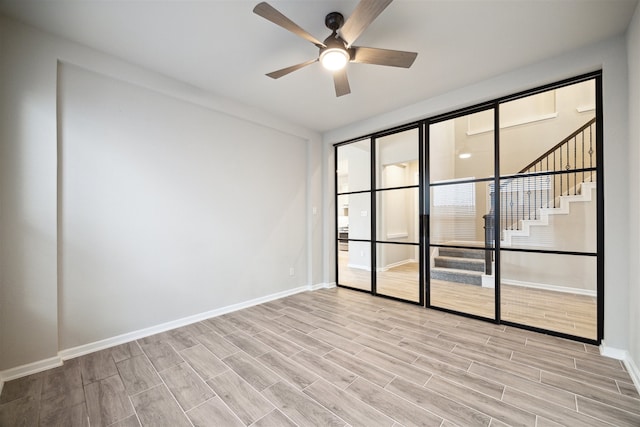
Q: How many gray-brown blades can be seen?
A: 5